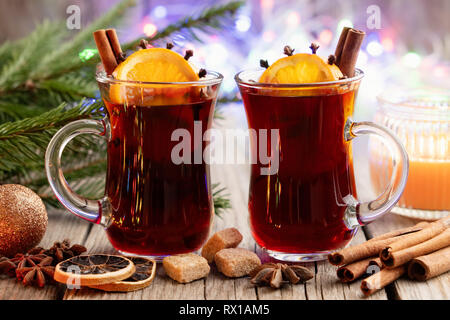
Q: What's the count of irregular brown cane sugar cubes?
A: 3